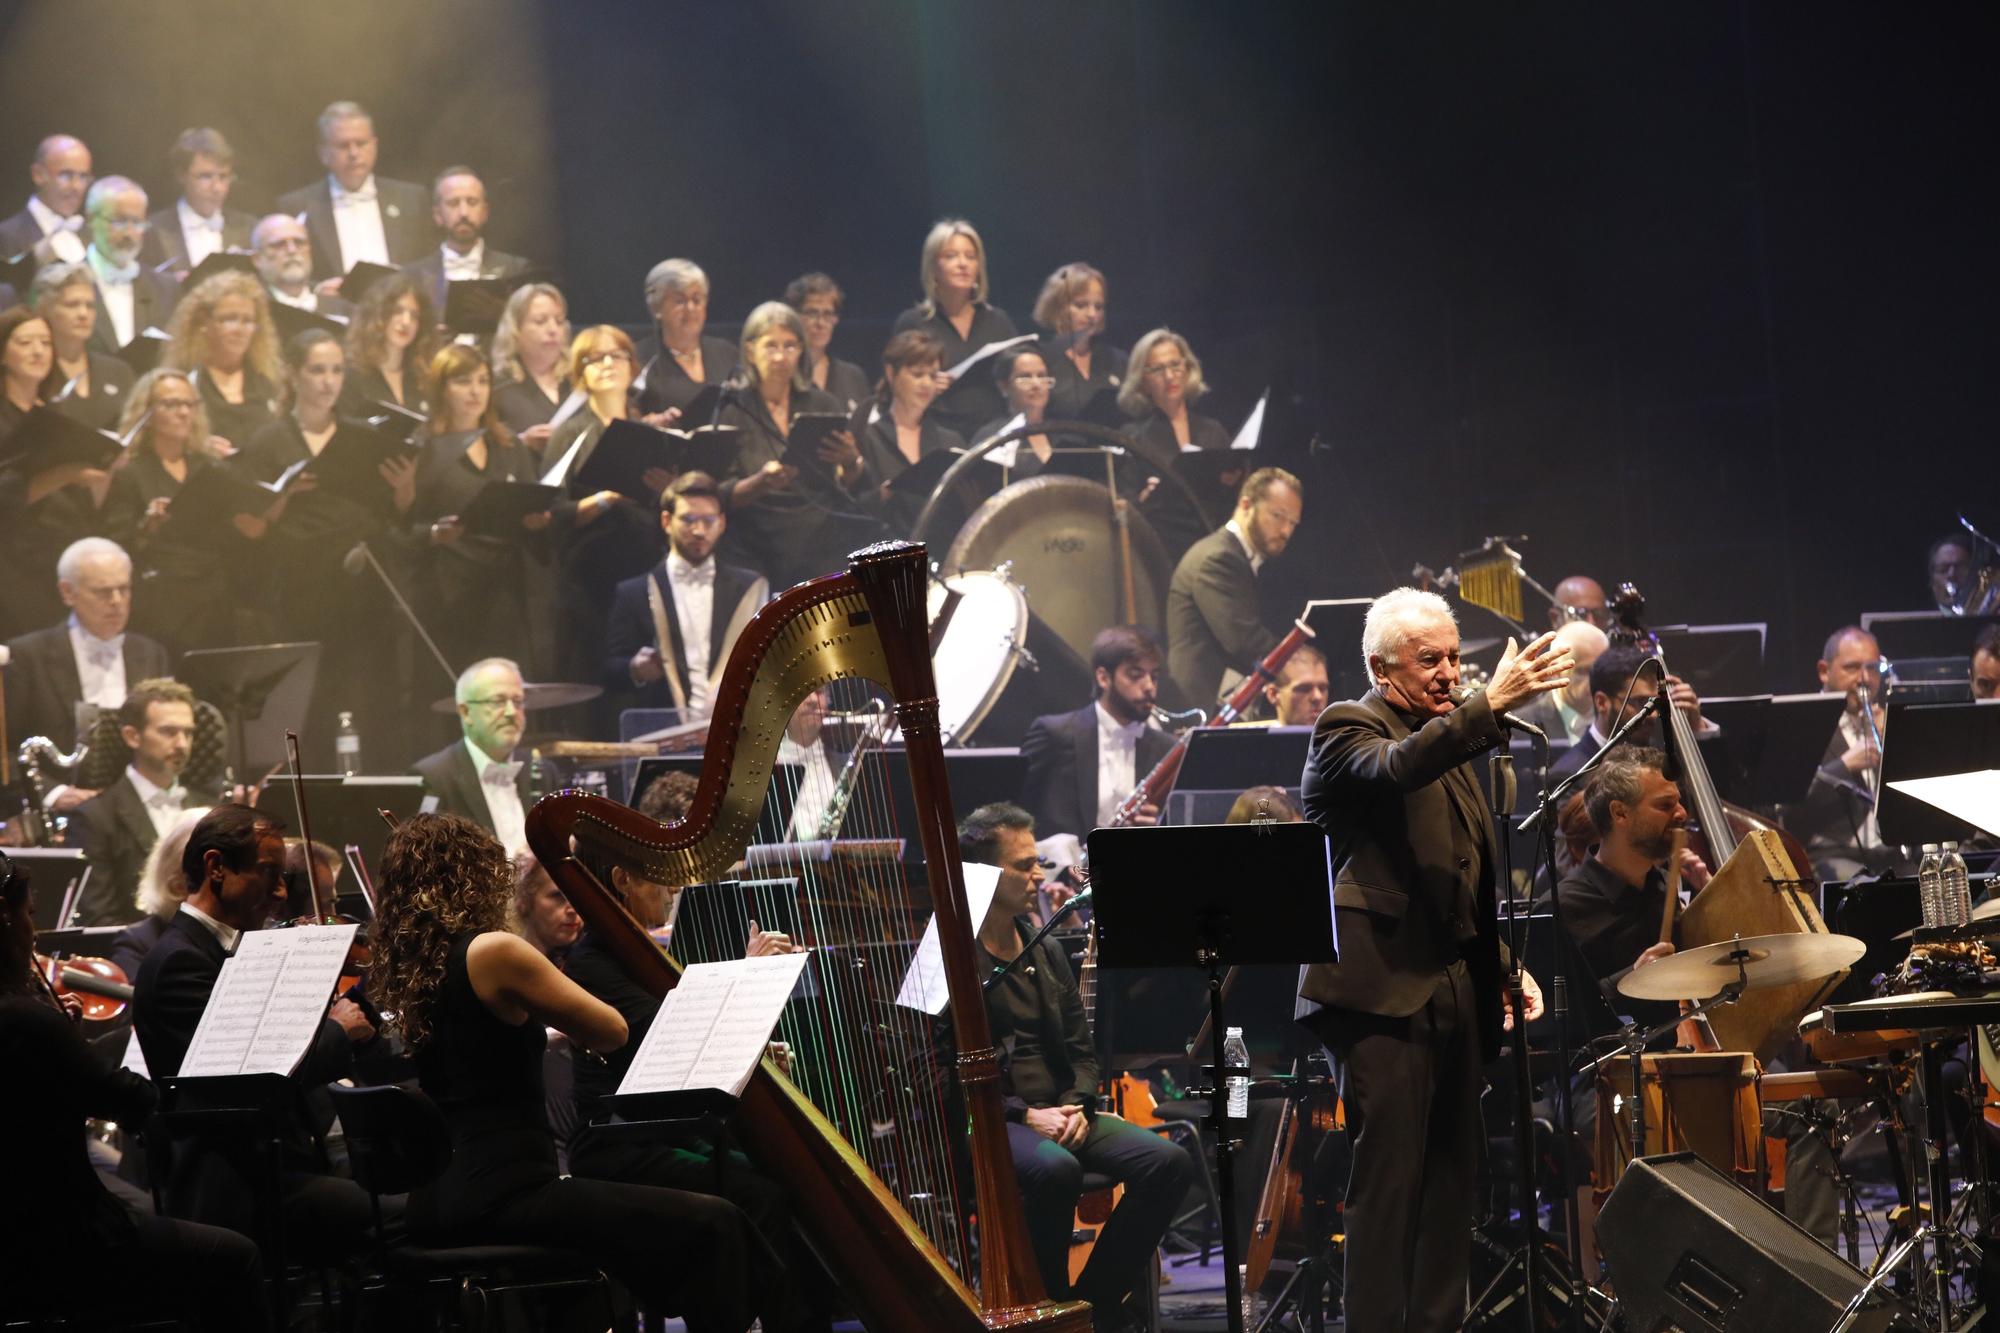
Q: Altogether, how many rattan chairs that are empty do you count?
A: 0